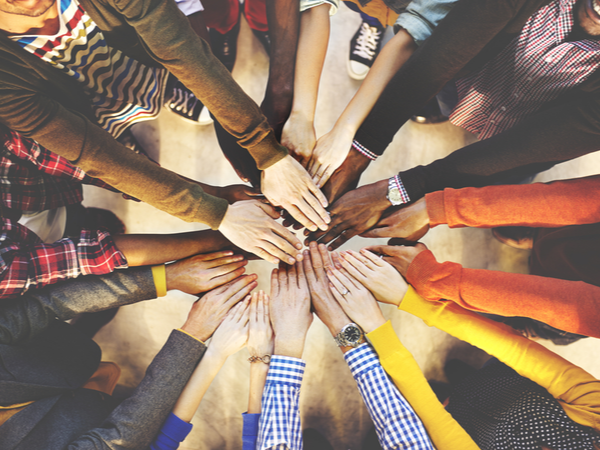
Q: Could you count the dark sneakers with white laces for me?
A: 2